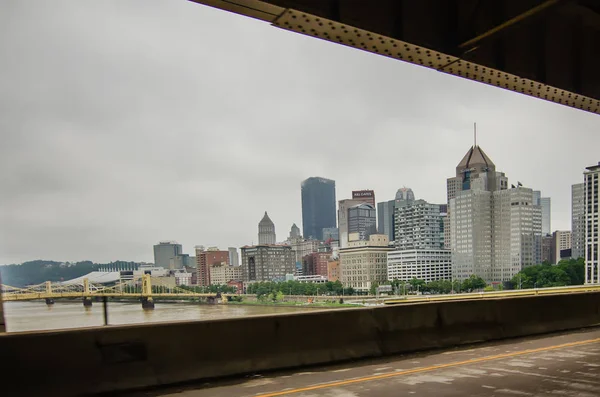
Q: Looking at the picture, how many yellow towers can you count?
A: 3